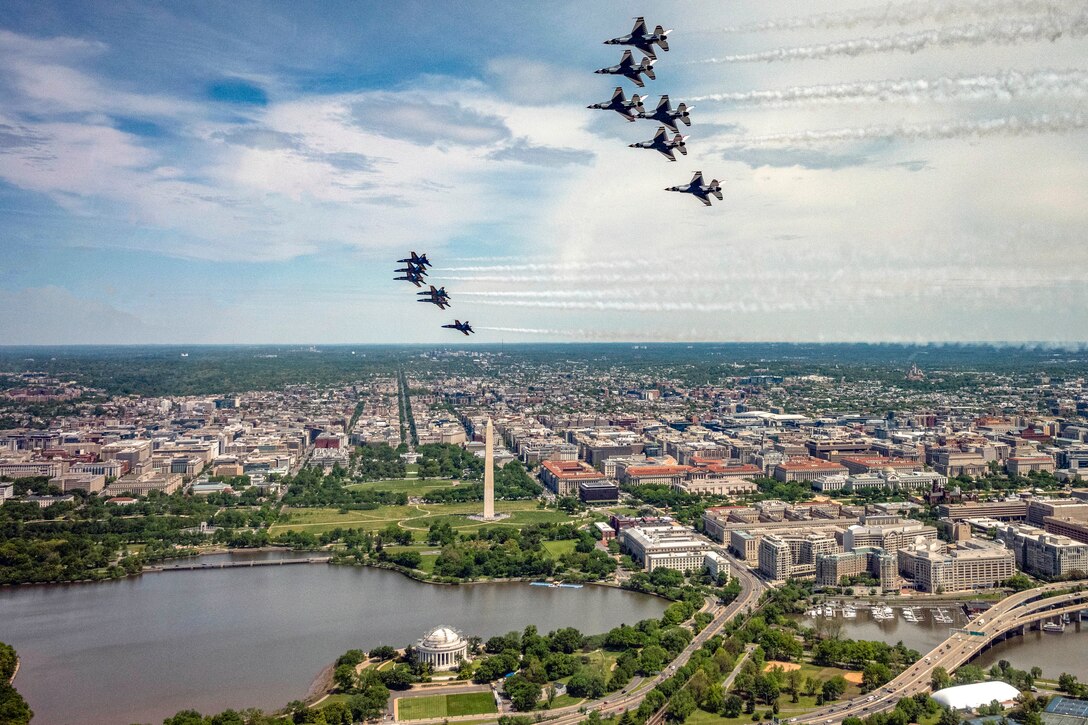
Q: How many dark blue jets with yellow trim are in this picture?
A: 6